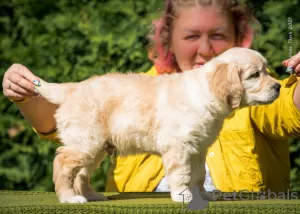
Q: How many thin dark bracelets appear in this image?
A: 1